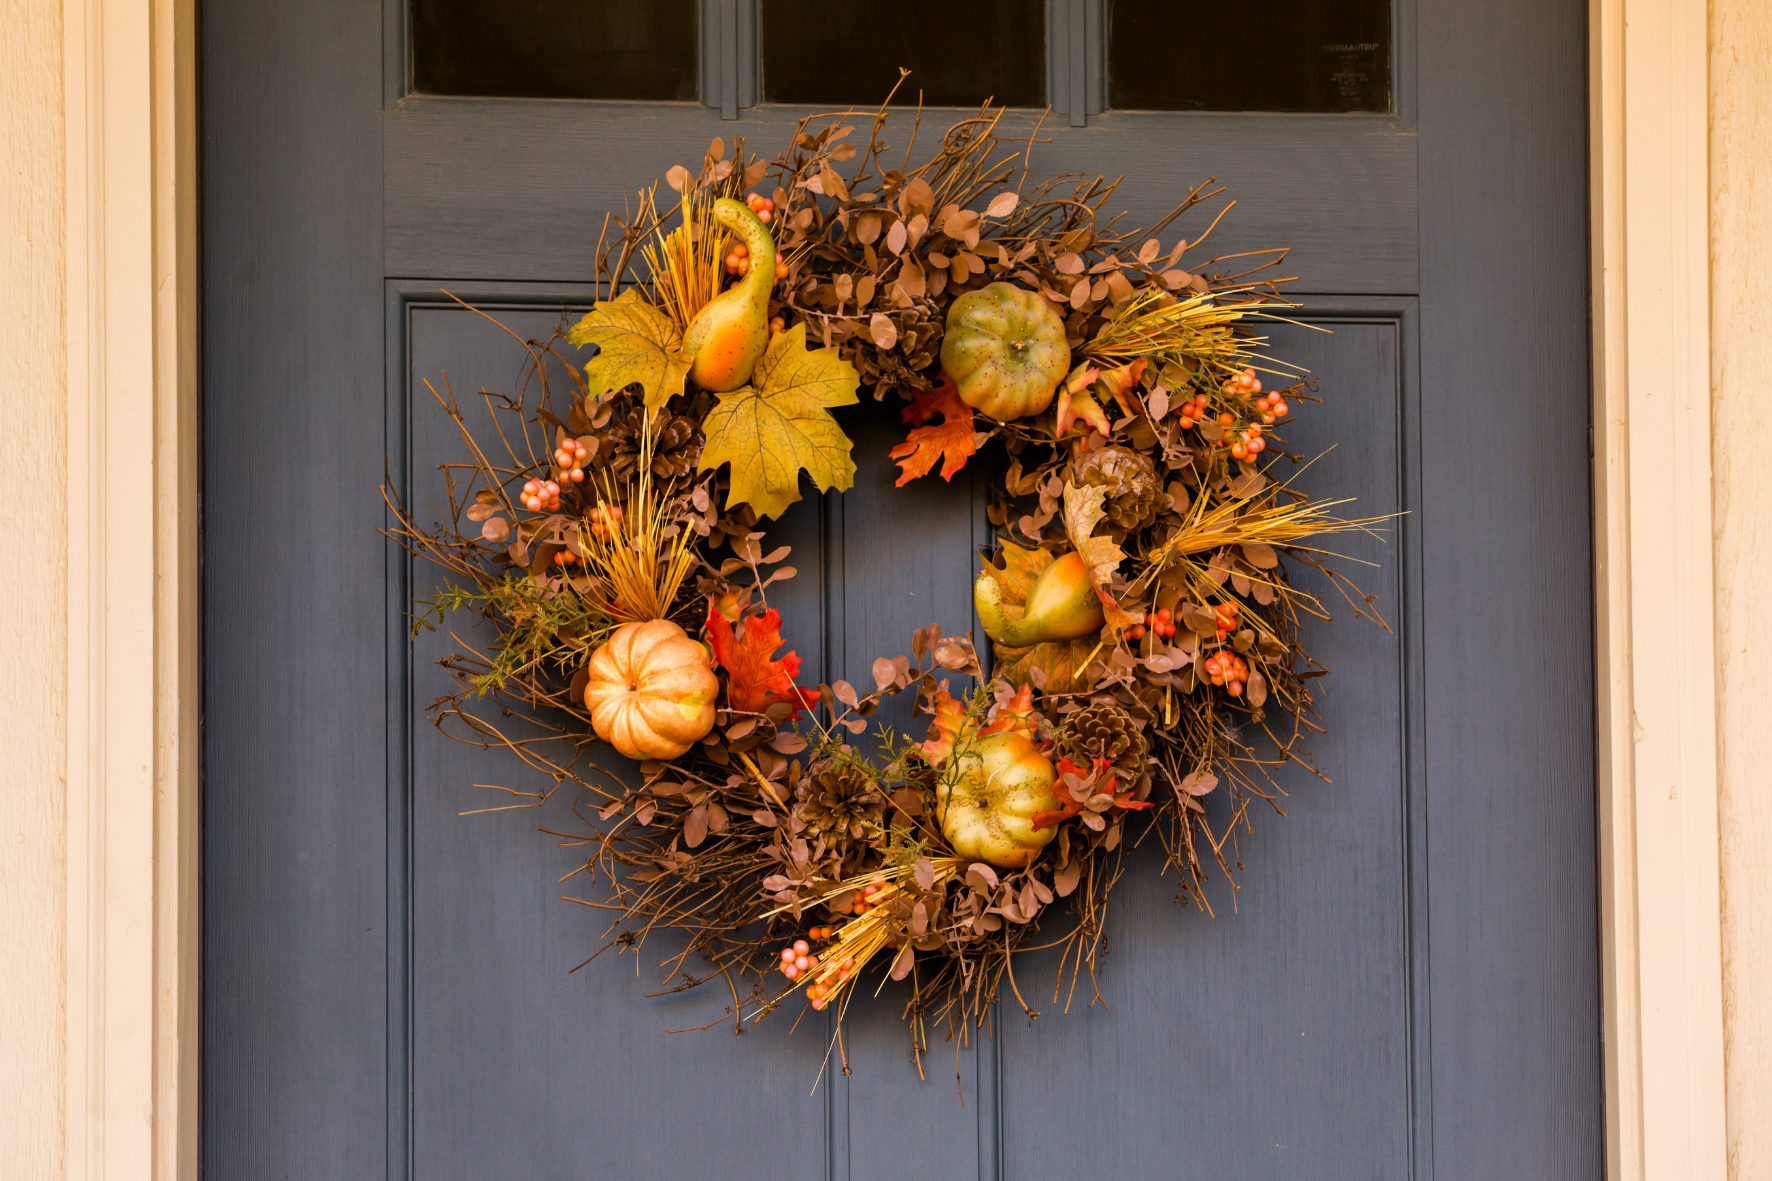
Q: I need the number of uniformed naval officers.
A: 0